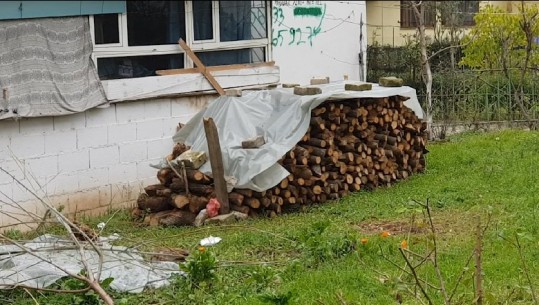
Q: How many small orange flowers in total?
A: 4